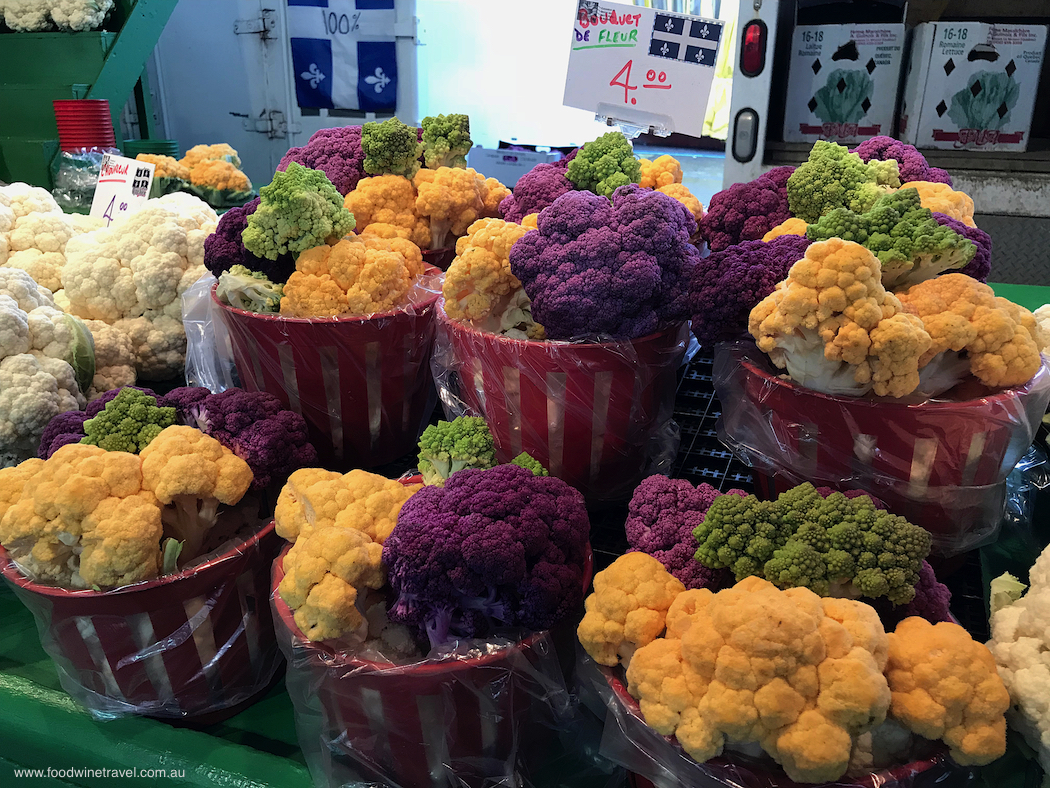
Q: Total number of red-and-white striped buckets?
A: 6